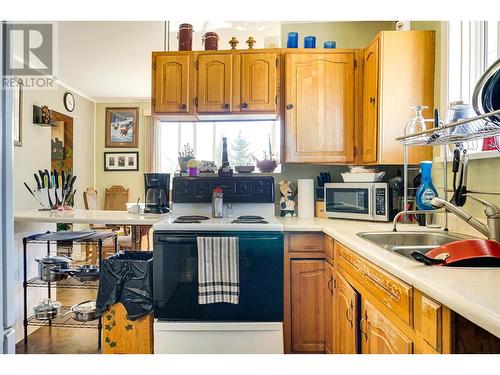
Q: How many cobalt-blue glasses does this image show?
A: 3